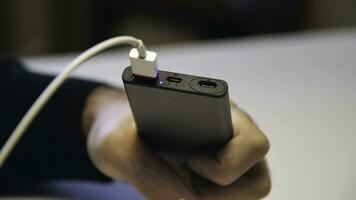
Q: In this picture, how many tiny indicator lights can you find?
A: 4